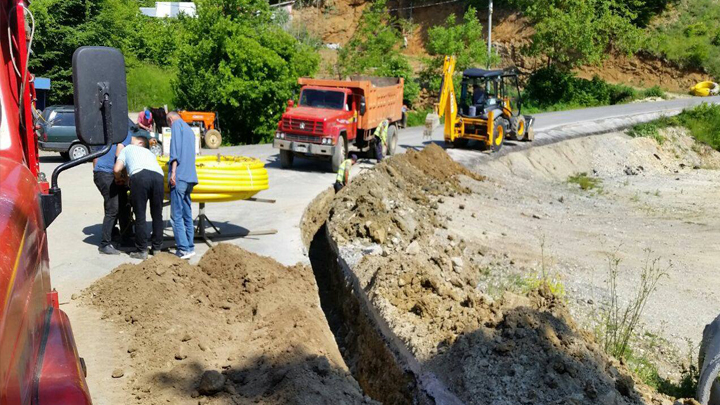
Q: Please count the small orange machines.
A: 1